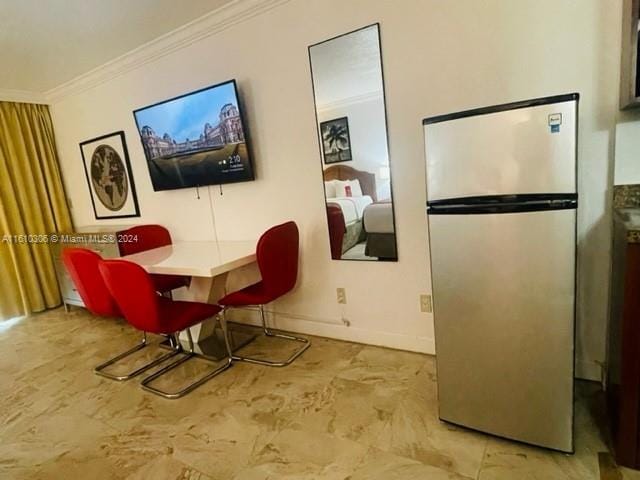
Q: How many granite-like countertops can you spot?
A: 1